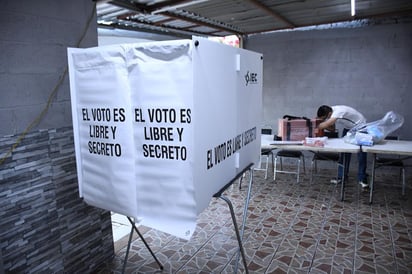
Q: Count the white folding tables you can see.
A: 2